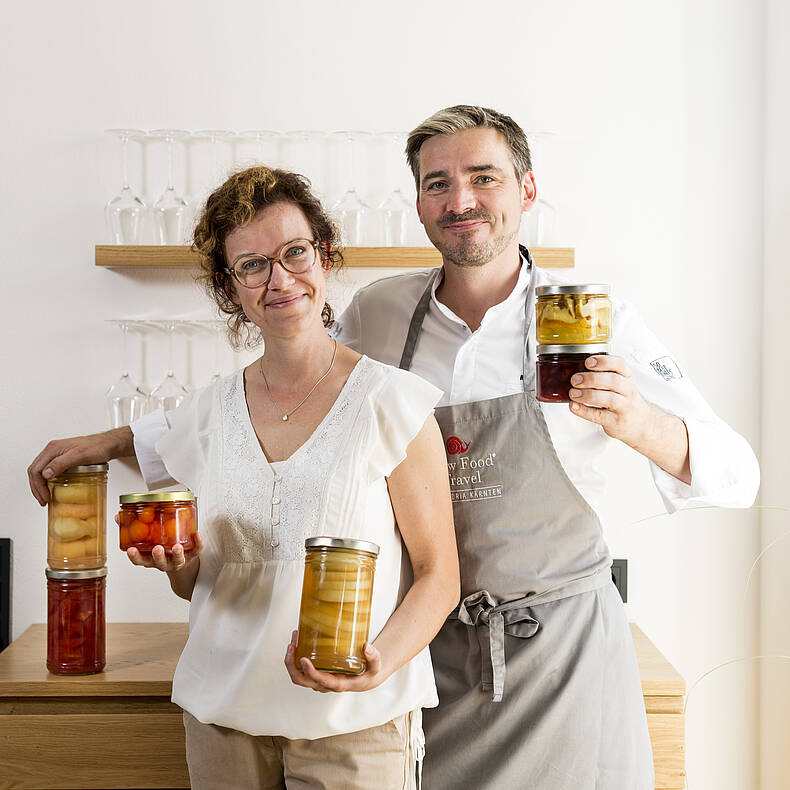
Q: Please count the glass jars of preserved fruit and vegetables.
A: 6